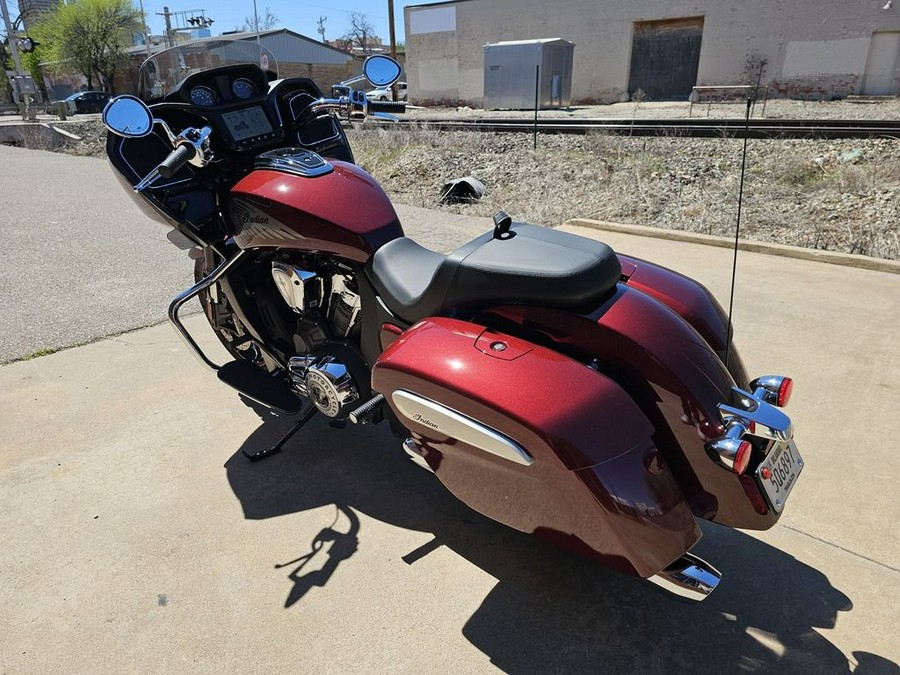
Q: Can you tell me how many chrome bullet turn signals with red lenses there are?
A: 2